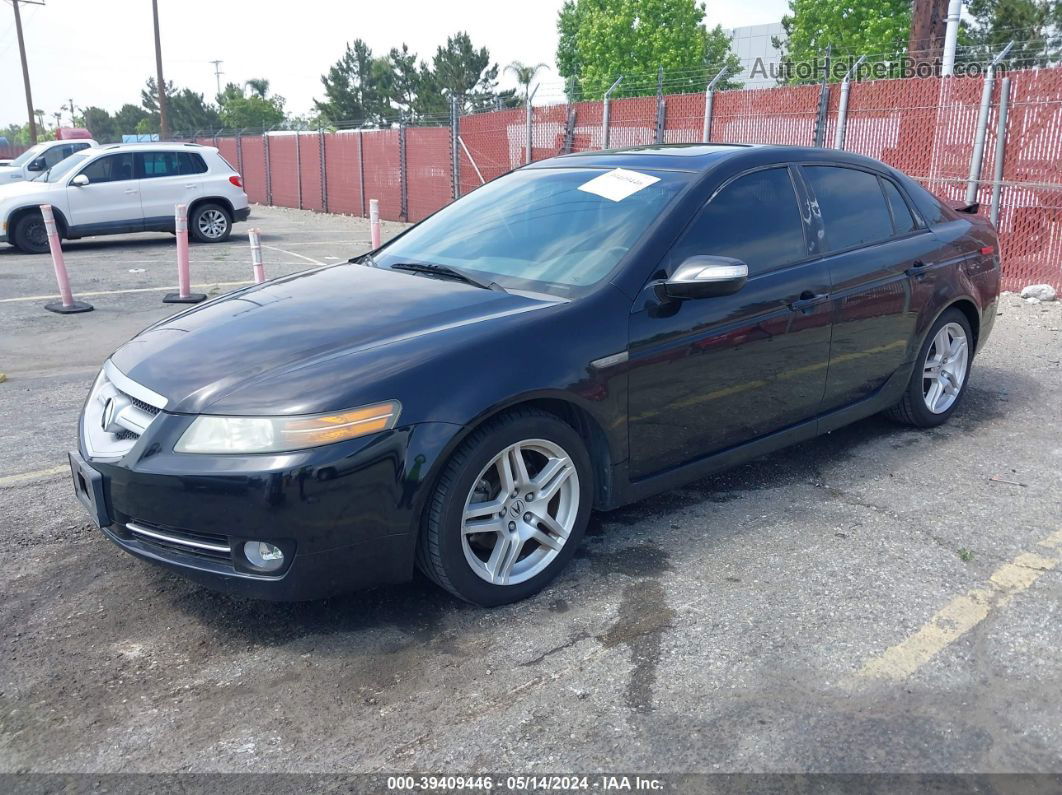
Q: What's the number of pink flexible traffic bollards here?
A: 4